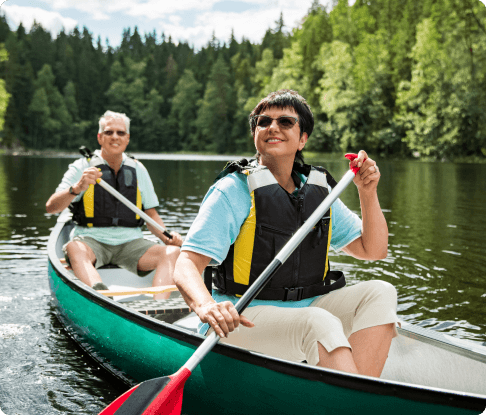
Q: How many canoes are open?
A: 1